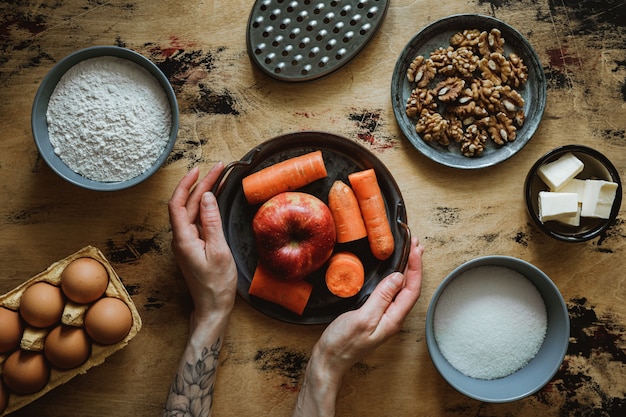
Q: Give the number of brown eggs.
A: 7